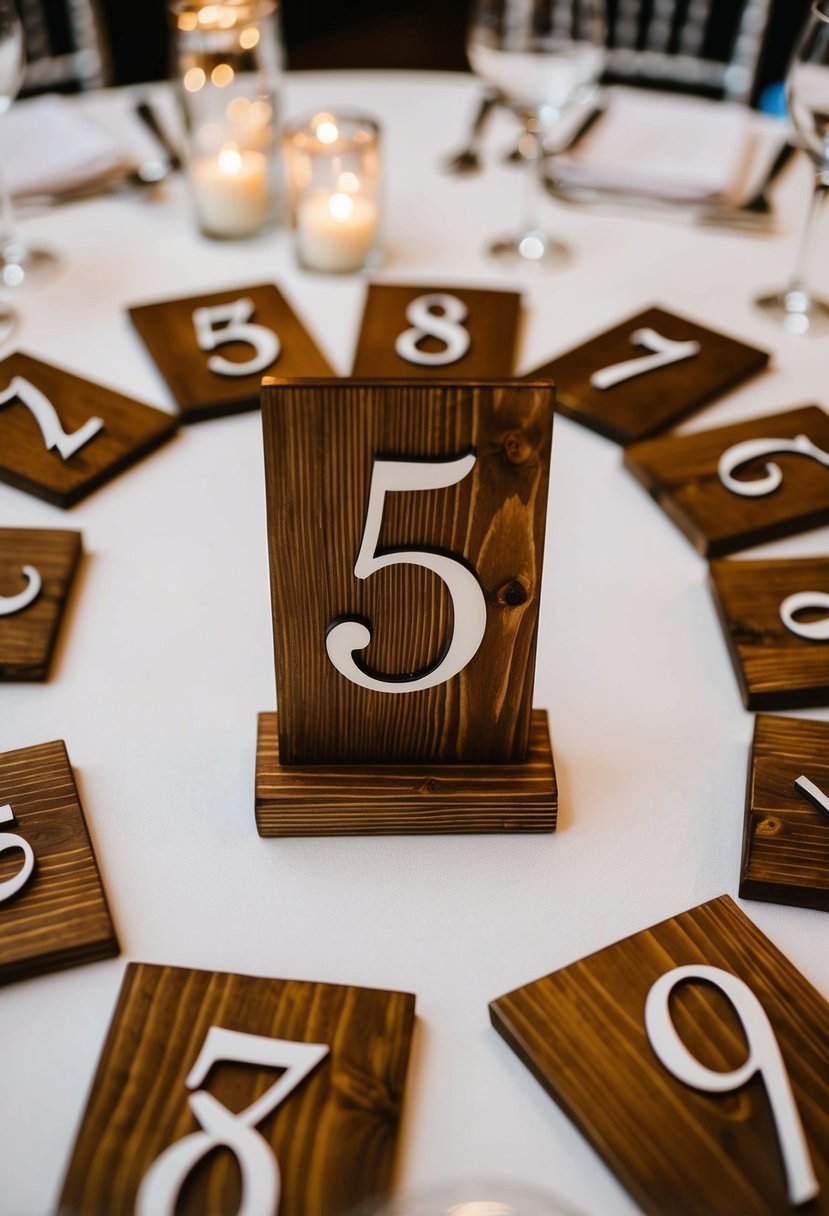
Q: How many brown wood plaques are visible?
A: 12